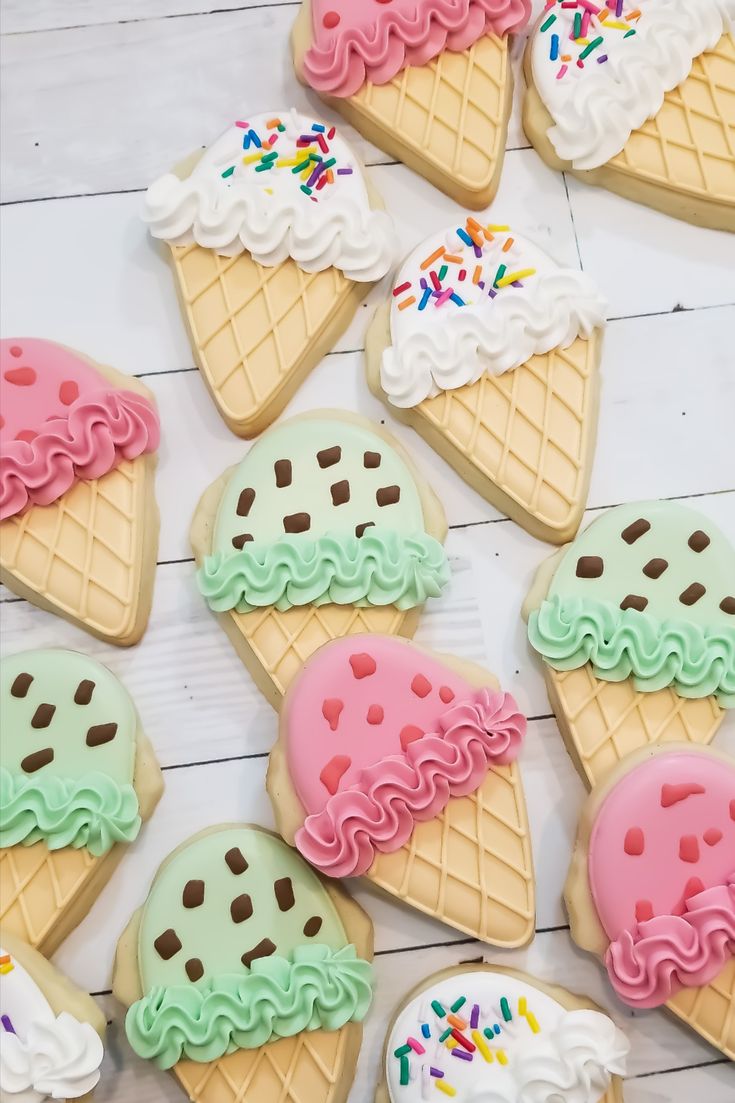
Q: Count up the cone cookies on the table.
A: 13